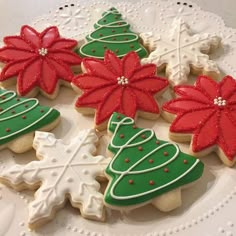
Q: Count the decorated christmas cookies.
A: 8